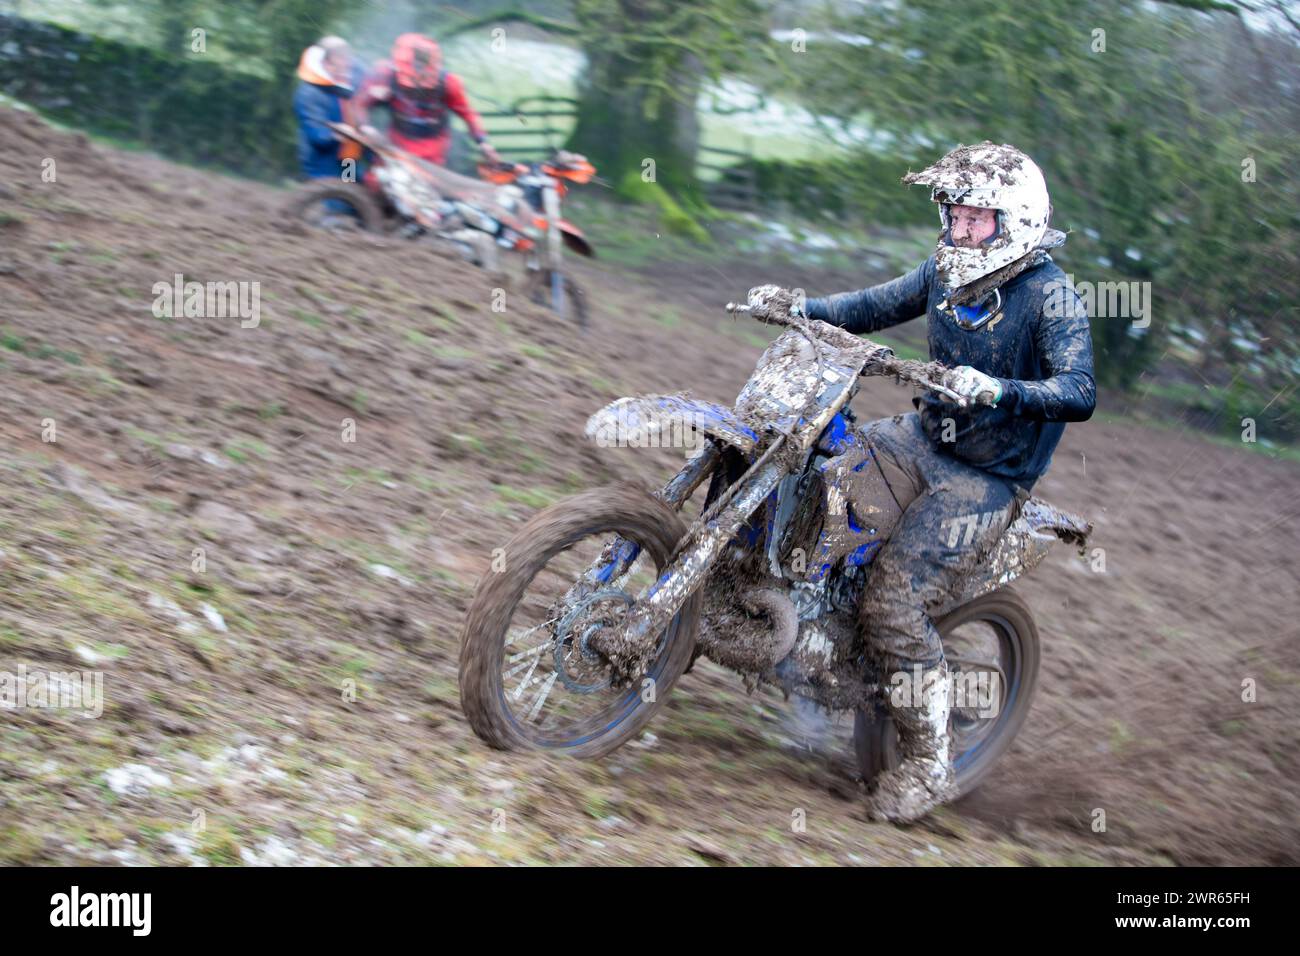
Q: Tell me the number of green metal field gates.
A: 1